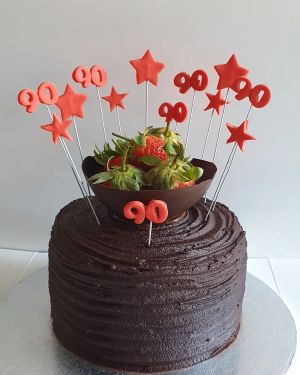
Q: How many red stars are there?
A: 7